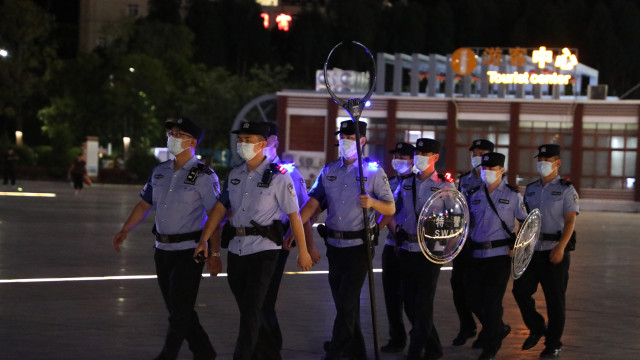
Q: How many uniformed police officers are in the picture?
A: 9